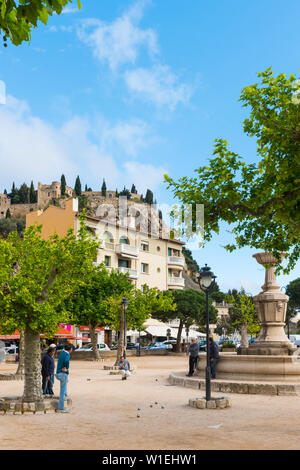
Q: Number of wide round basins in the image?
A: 1